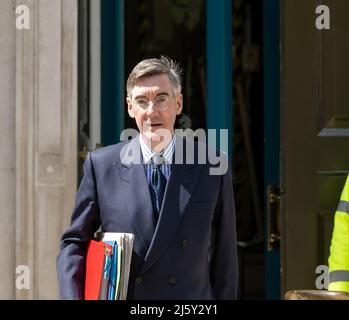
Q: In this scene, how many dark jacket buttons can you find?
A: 3